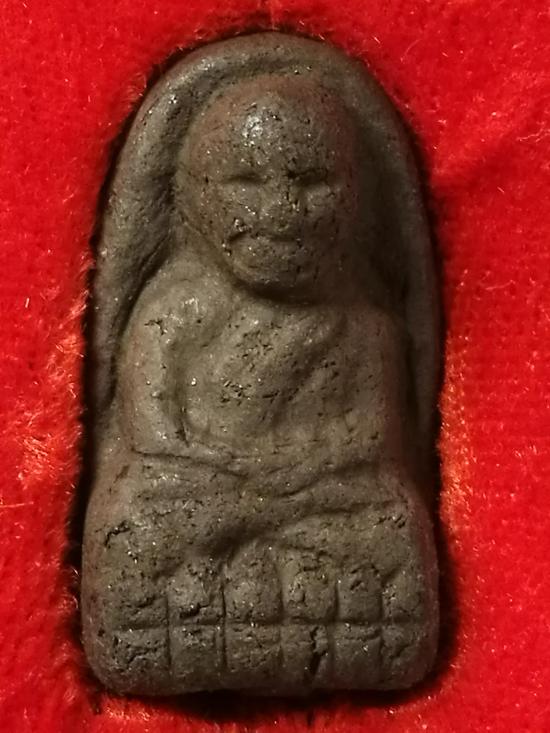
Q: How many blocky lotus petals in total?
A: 12